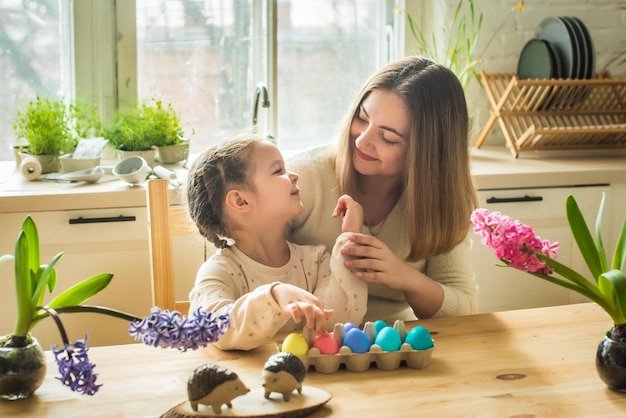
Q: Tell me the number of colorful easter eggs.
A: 7